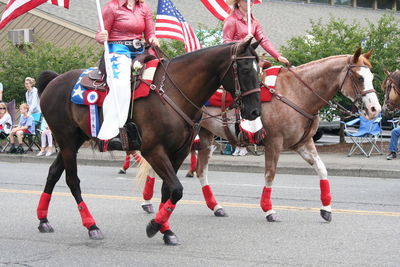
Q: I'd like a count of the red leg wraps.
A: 11